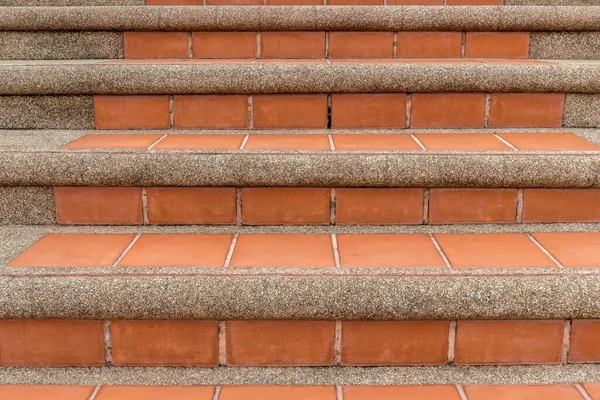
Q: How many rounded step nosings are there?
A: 4